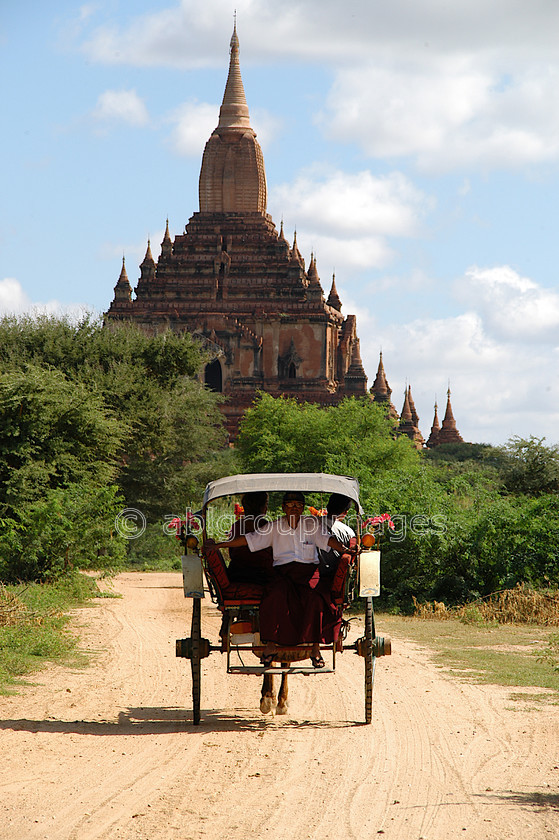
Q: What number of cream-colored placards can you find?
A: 2